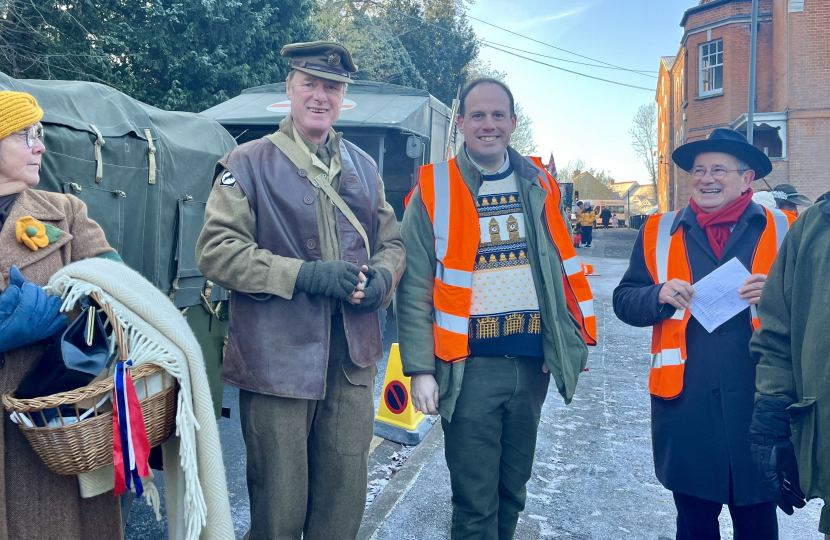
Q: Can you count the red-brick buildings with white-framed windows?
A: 1